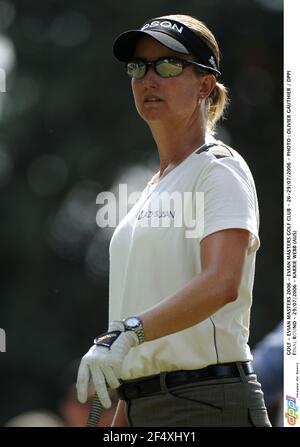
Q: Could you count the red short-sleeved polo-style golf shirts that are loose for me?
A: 0